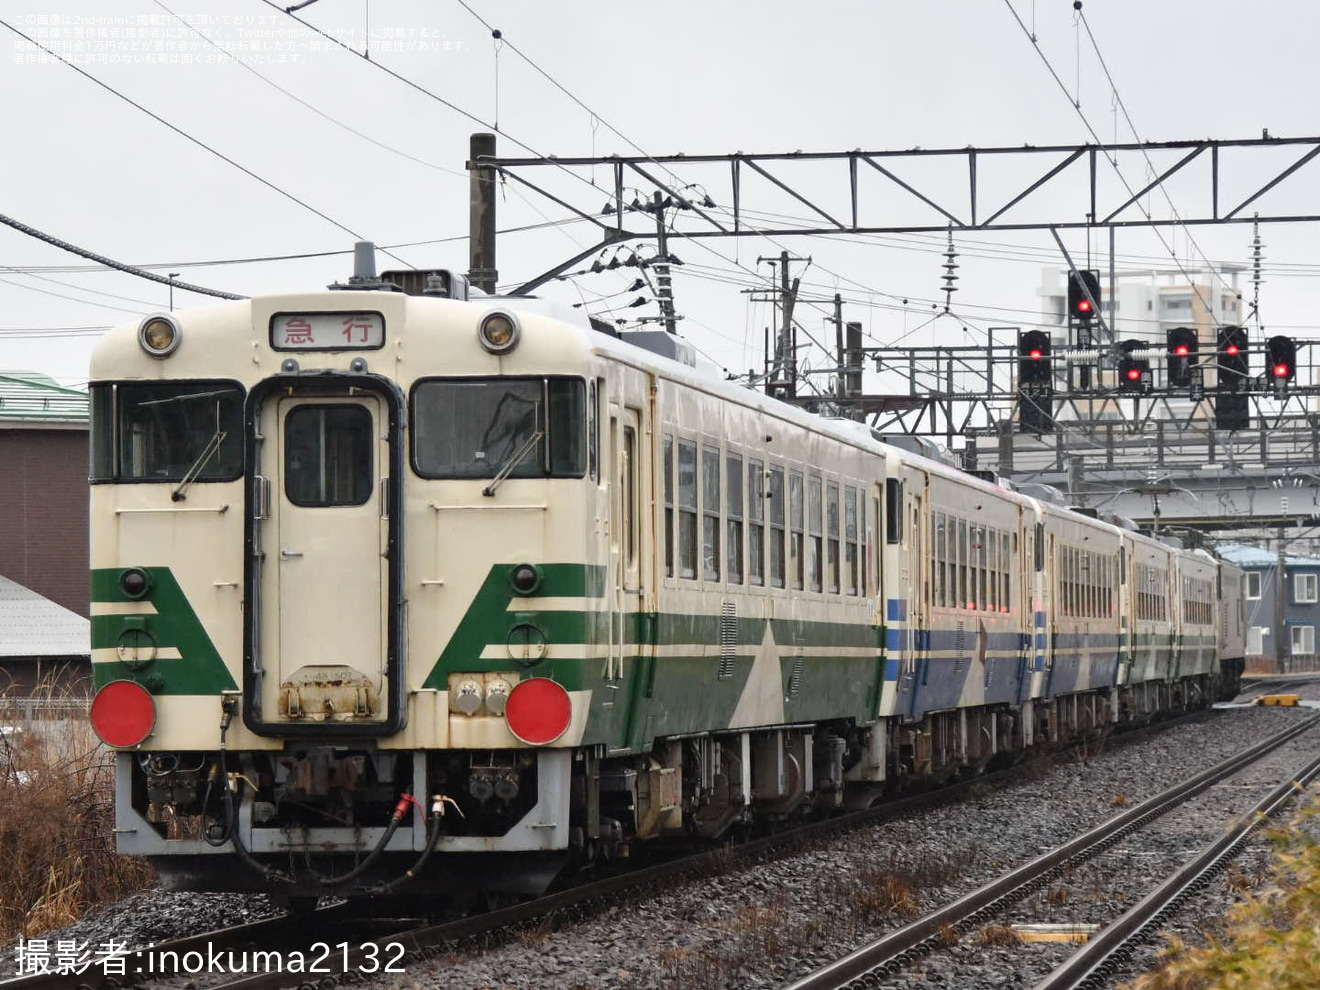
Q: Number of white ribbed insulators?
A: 2